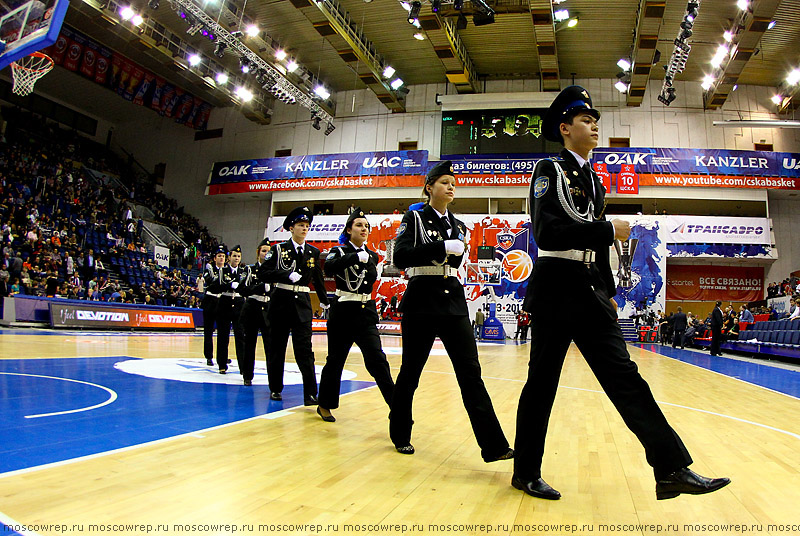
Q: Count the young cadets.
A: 7